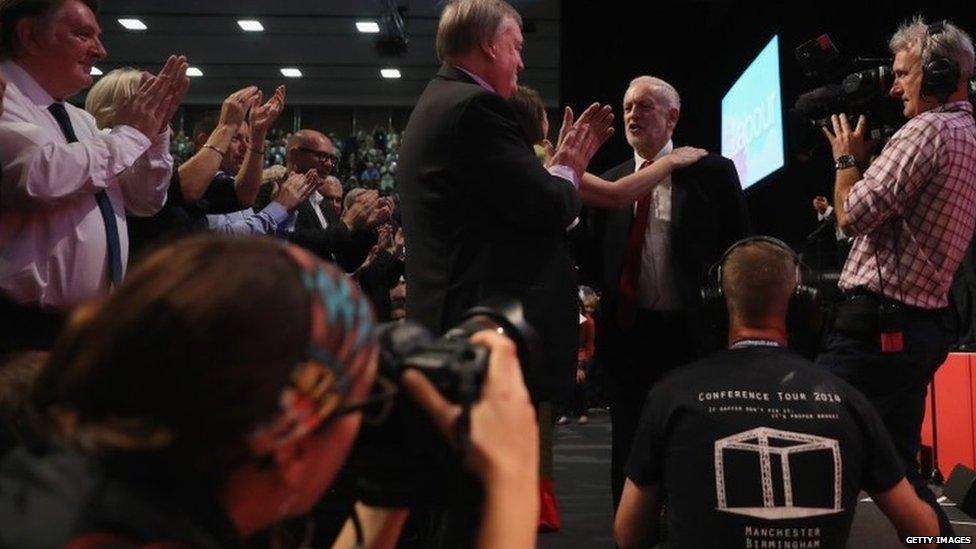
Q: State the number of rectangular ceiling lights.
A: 7